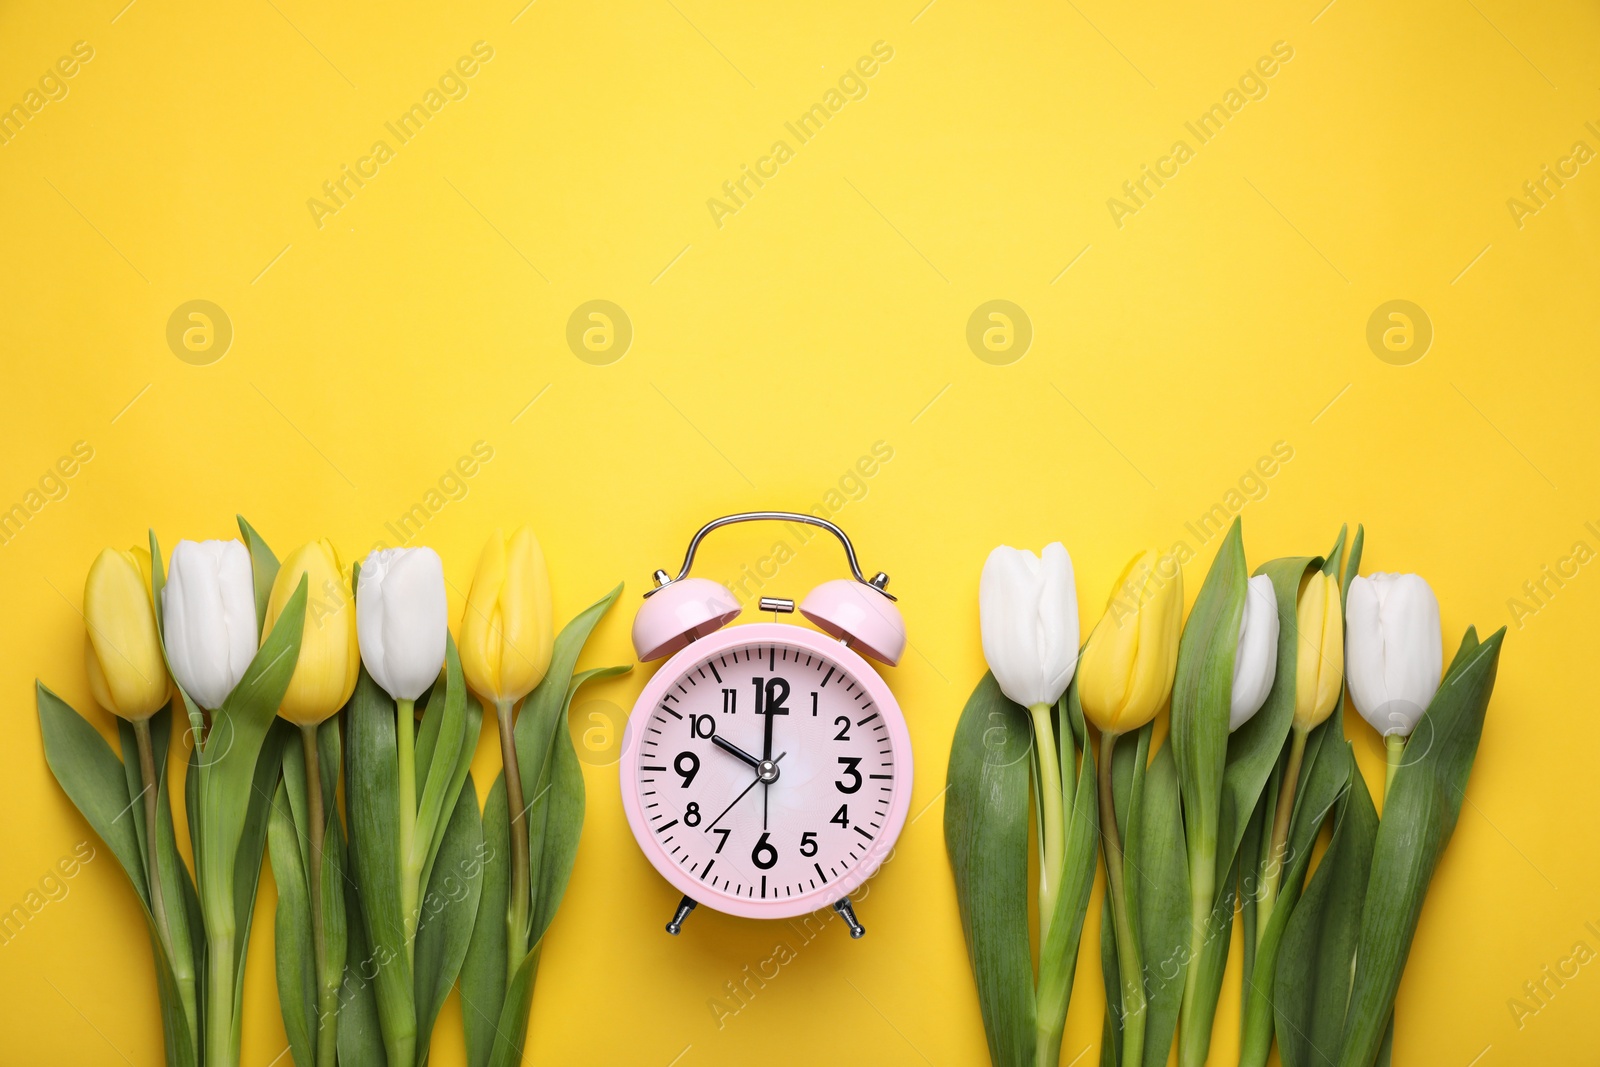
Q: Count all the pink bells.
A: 2